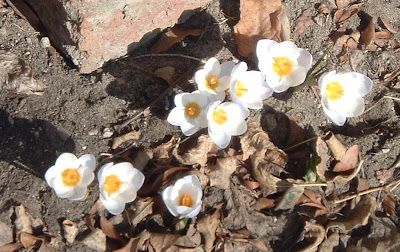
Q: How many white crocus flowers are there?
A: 9